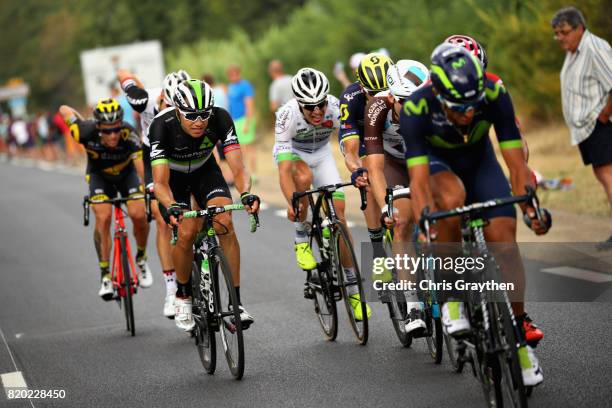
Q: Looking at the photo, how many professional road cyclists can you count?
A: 8